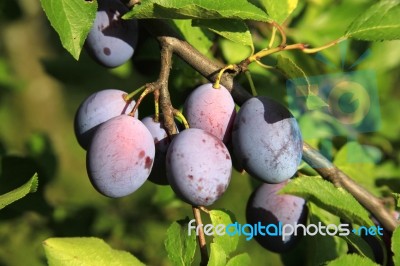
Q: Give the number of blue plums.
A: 8